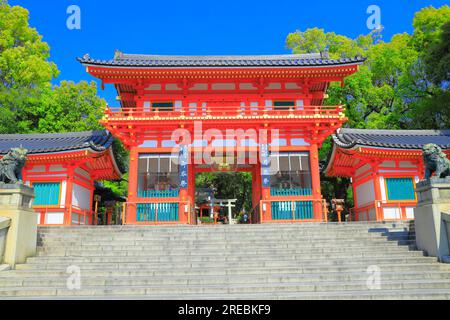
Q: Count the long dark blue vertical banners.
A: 2